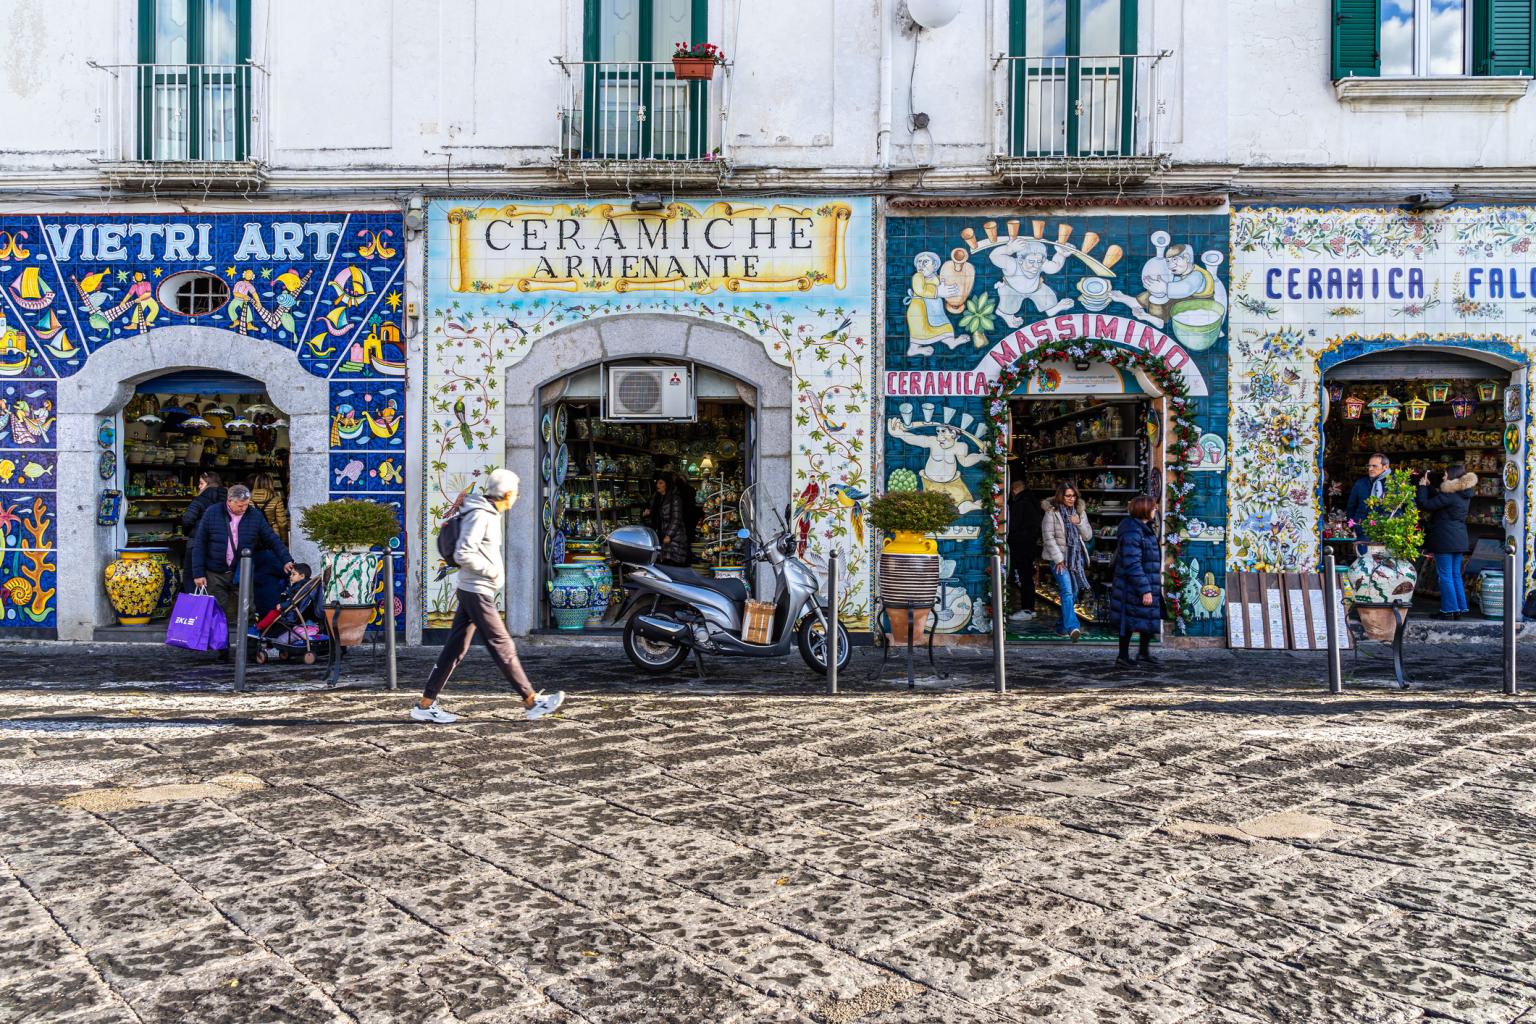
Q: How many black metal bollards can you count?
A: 6